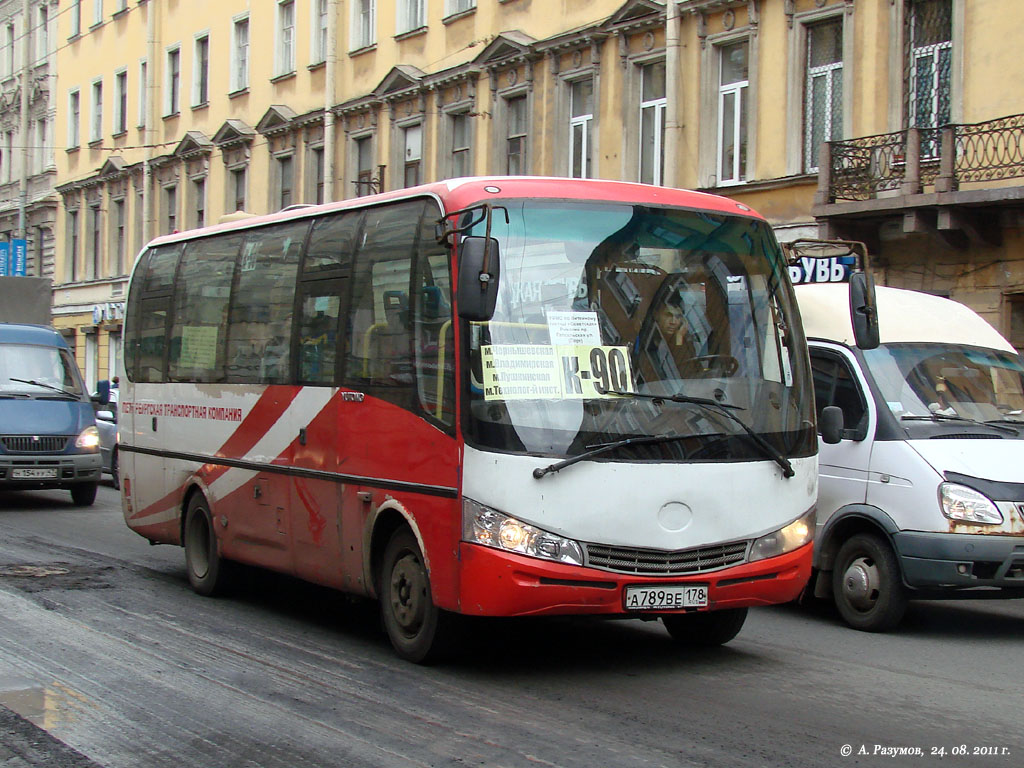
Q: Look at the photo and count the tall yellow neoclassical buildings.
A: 1